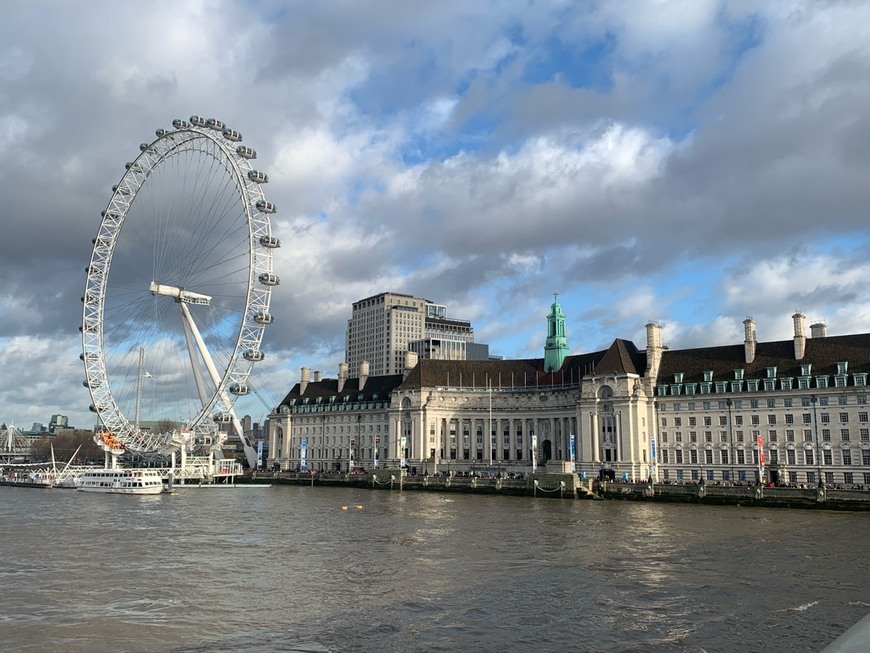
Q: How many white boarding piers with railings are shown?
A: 1